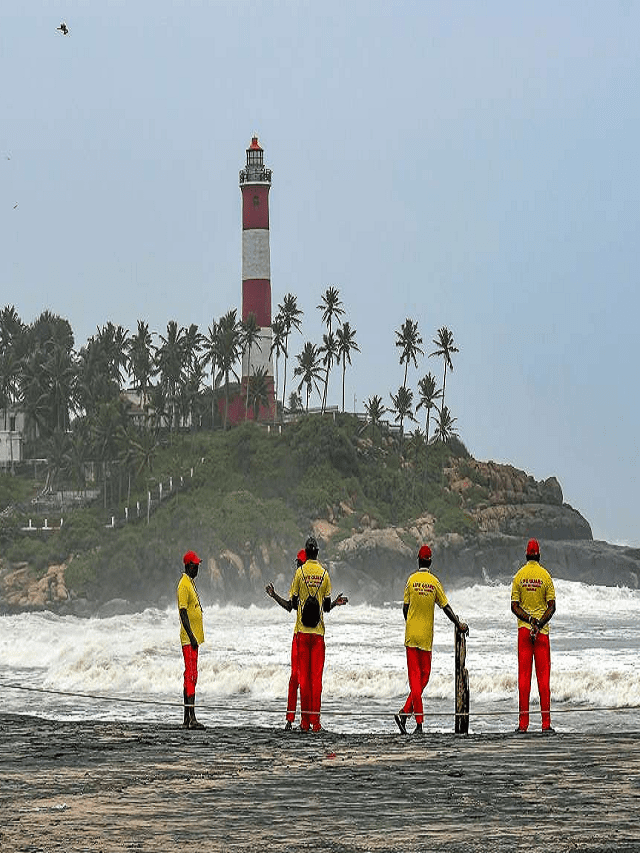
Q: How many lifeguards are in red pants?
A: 5